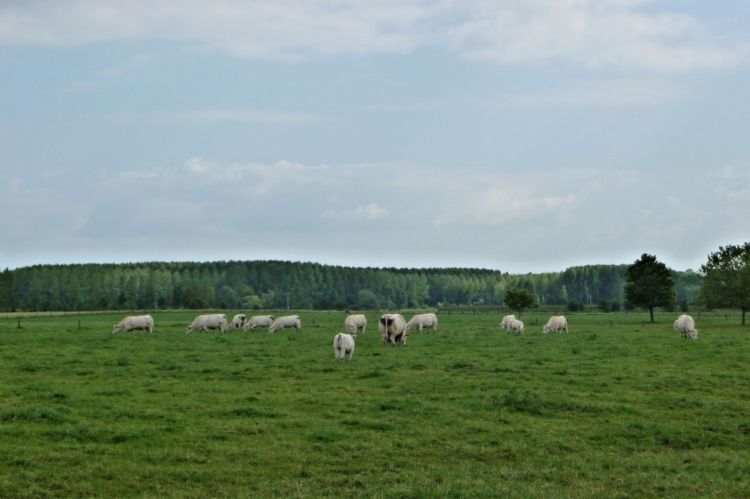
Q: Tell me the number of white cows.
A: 13